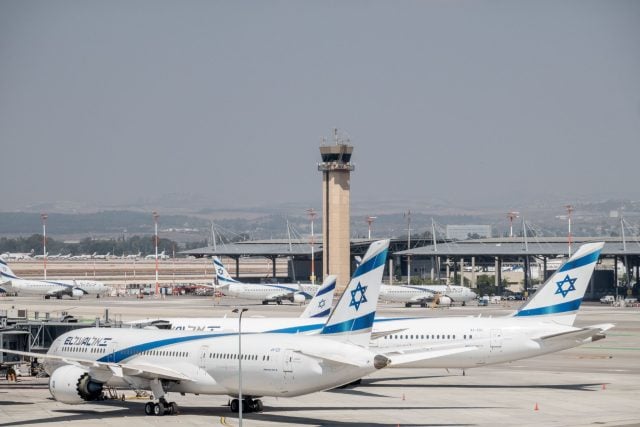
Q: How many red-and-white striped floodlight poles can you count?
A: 6